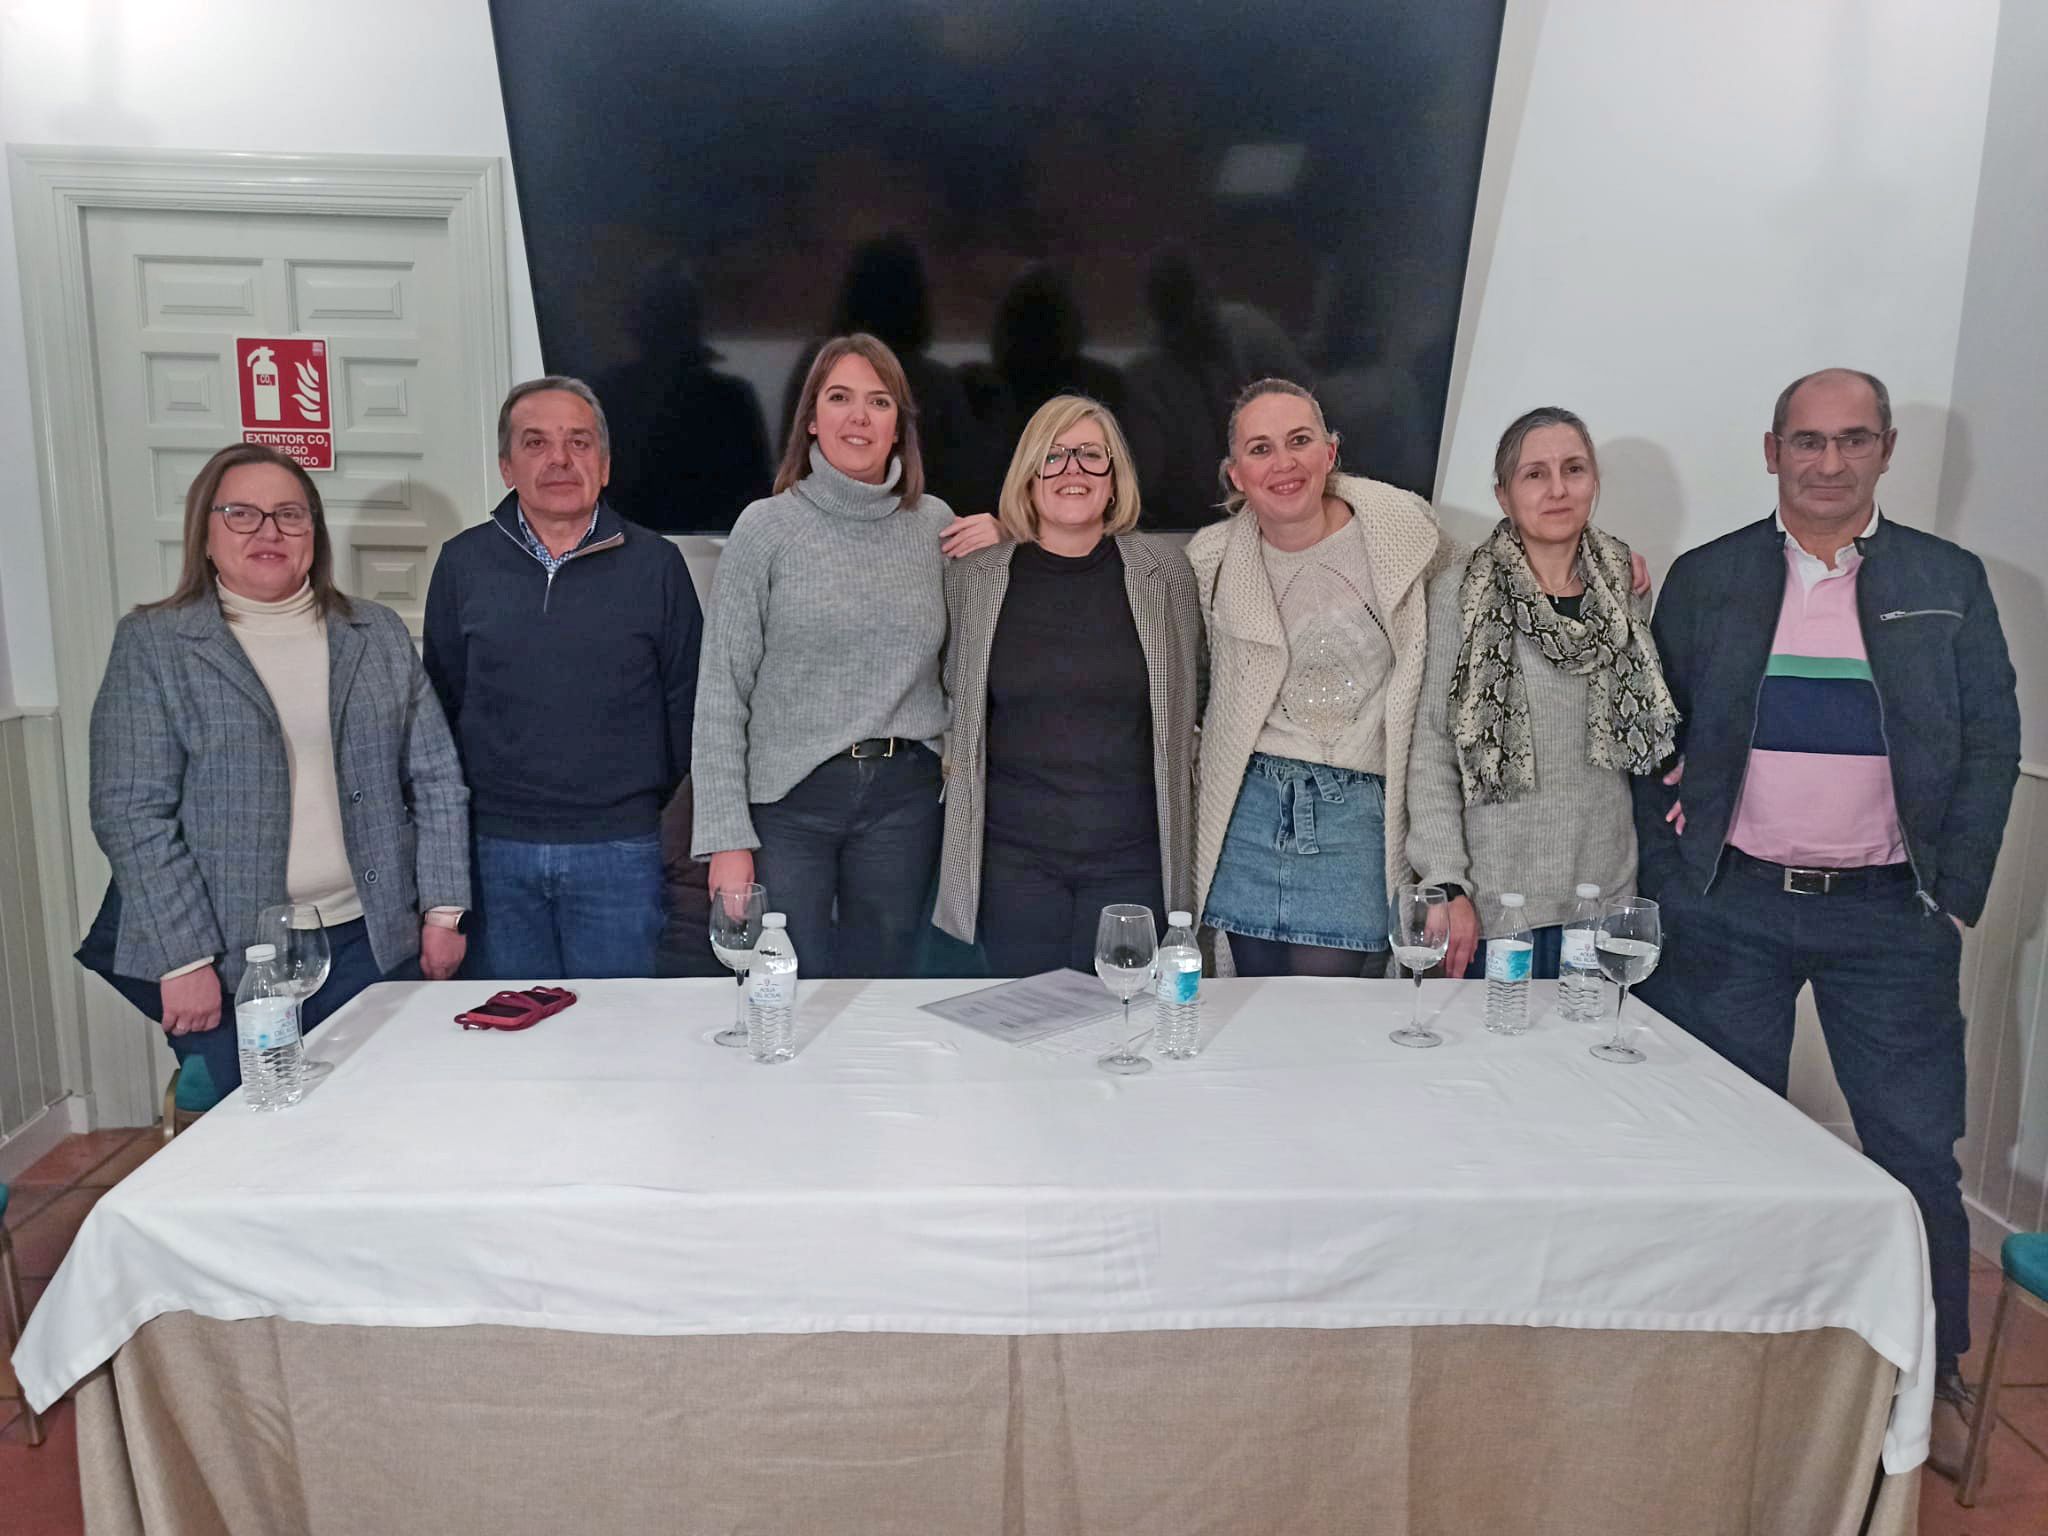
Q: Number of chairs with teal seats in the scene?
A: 3